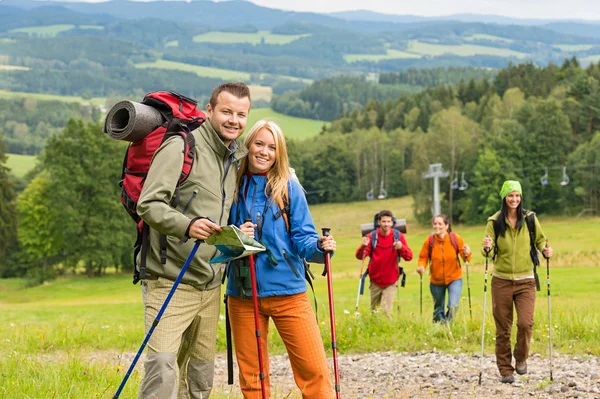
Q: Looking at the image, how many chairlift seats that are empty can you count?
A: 6